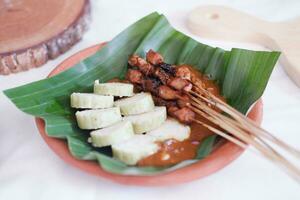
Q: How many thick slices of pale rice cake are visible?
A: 8